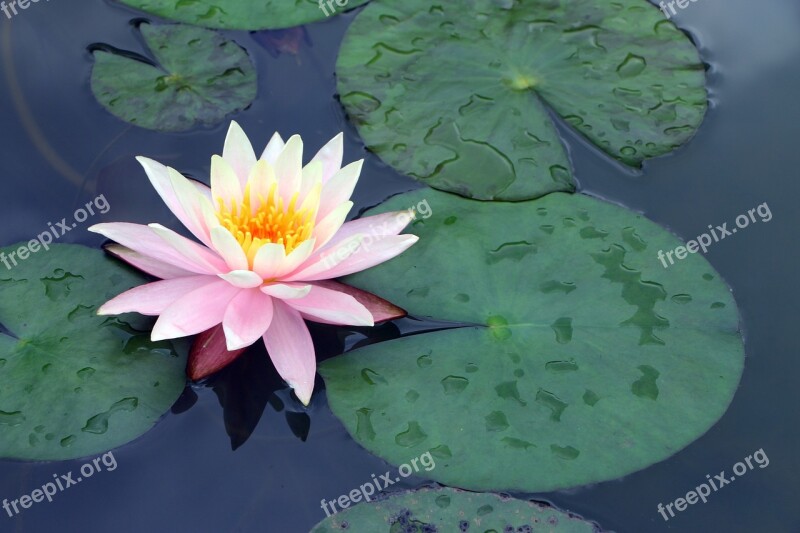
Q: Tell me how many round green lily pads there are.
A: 6